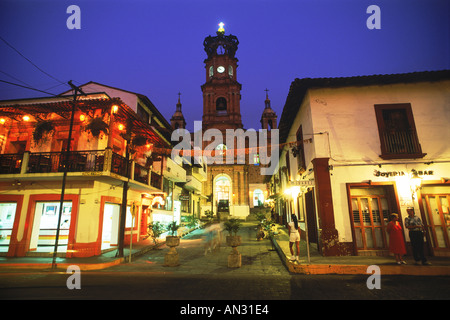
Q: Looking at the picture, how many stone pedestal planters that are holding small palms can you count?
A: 2